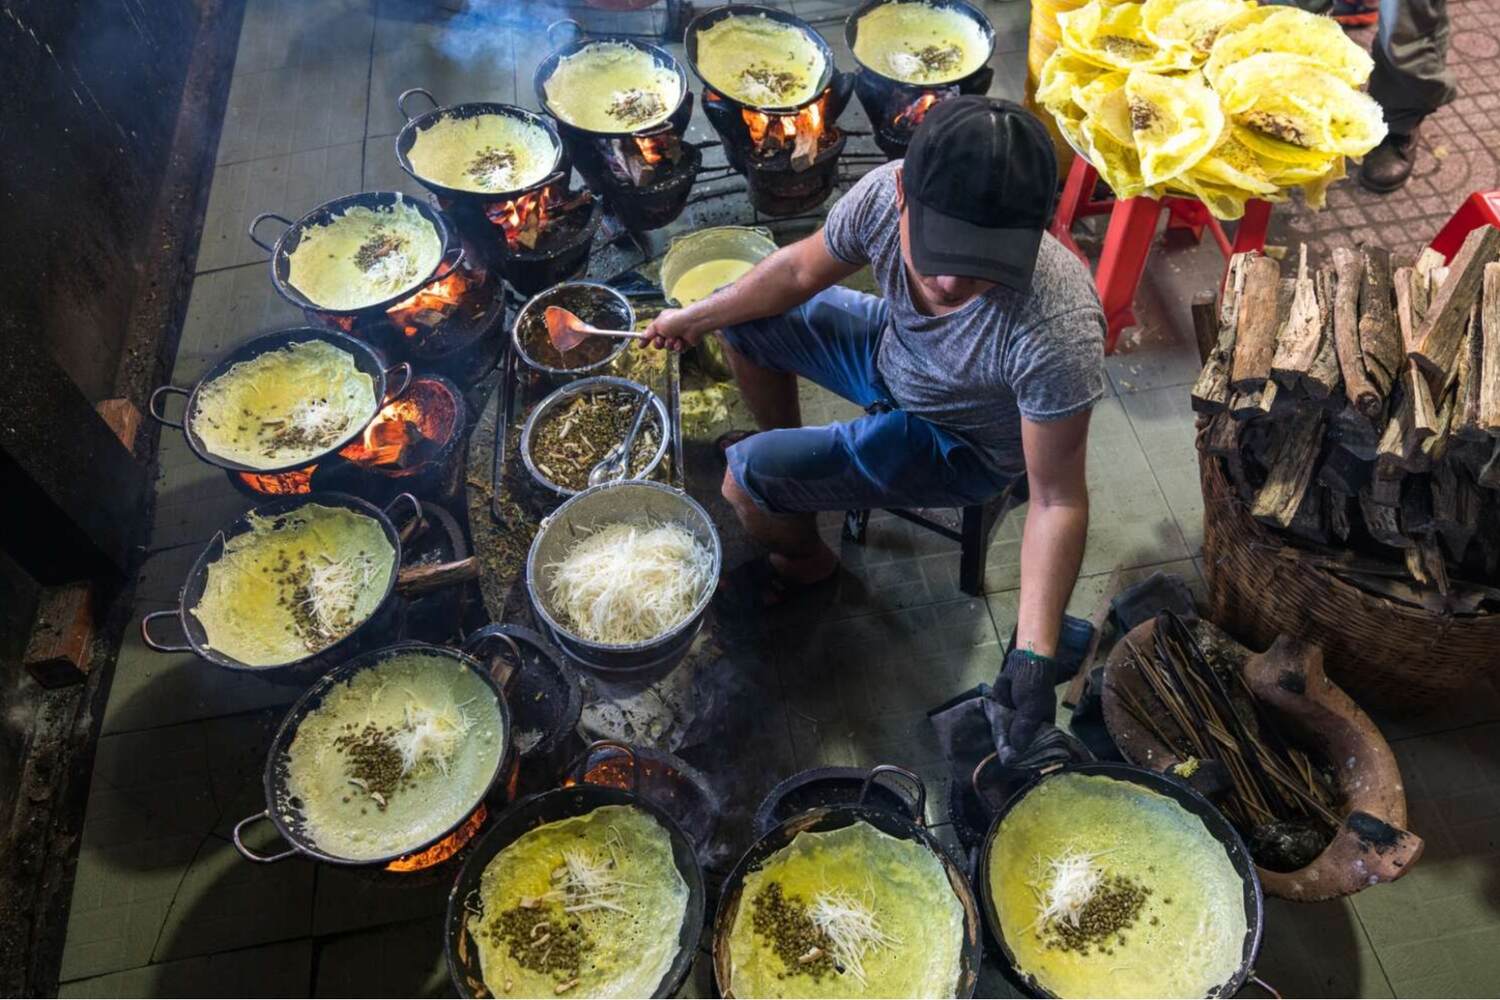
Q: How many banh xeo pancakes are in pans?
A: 11